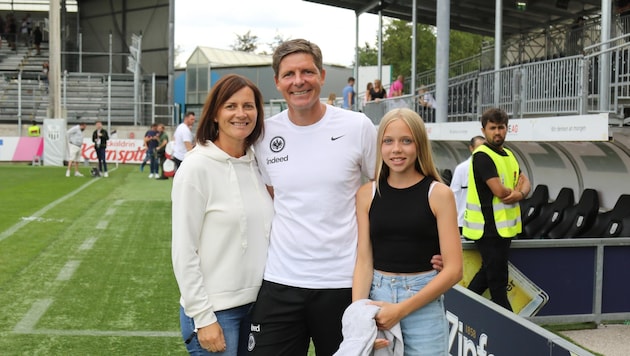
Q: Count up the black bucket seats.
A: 4